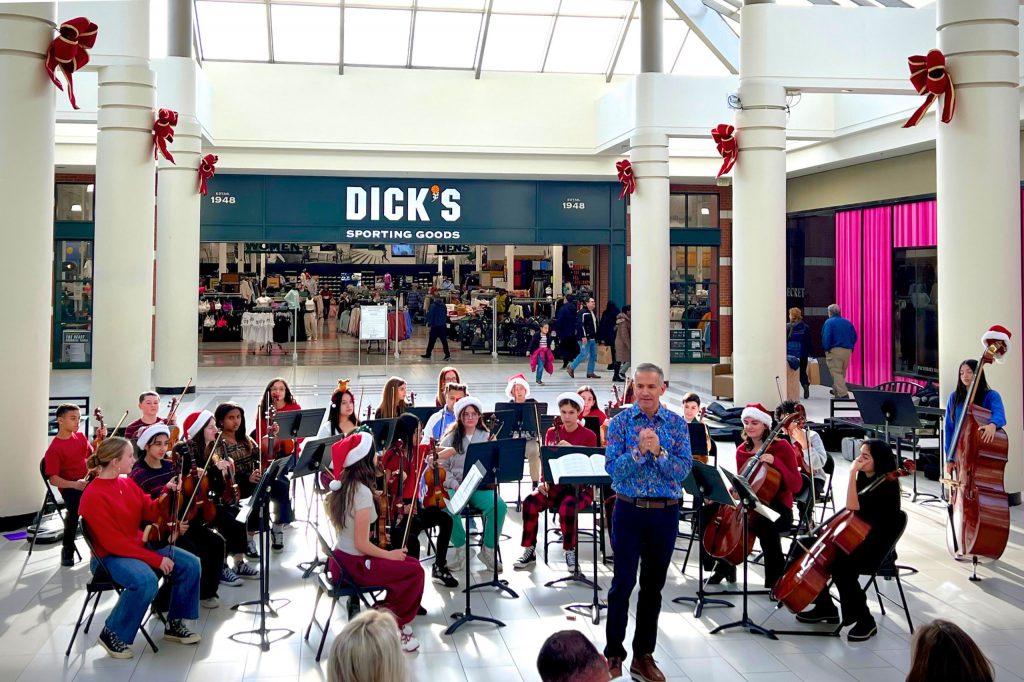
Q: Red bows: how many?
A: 6